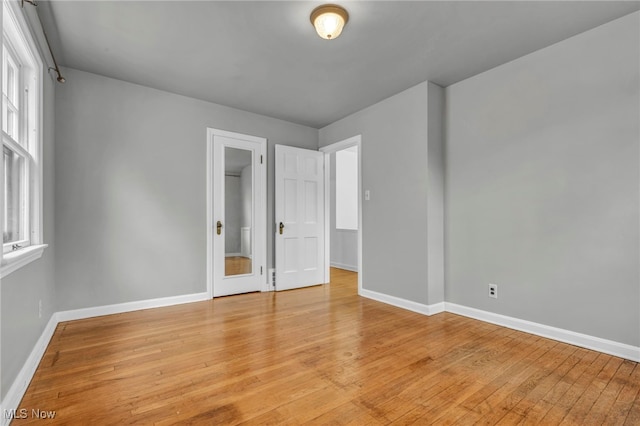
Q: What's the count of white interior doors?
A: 2